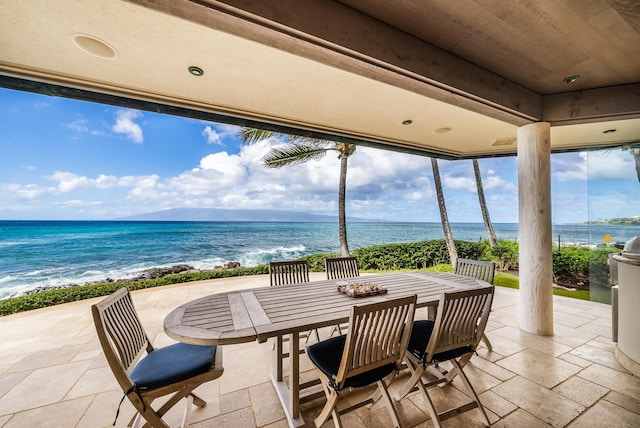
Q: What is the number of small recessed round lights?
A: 4